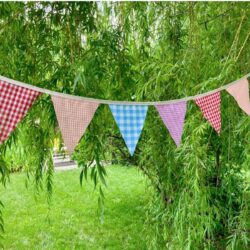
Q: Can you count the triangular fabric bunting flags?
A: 6